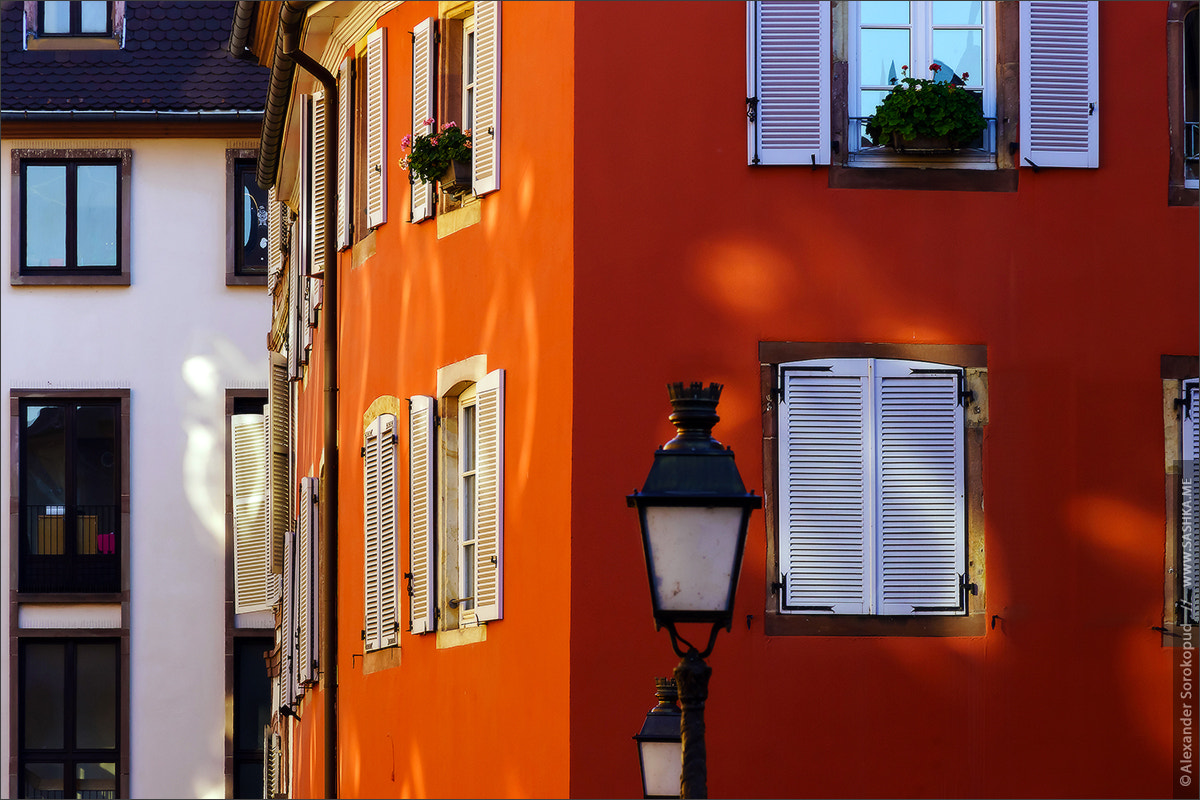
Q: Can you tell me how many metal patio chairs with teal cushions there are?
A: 0